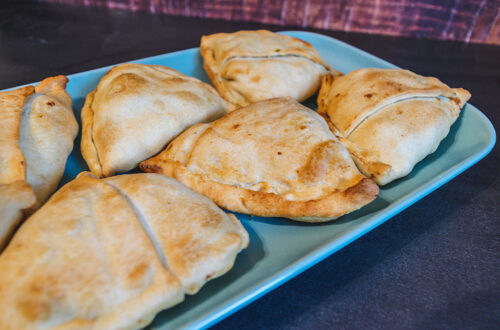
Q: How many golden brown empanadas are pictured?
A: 6